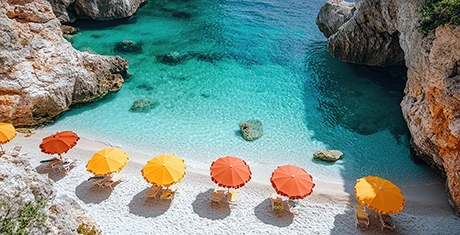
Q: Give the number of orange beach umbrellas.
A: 3